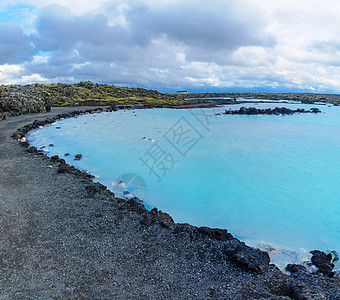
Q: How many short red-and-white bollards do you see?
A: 0